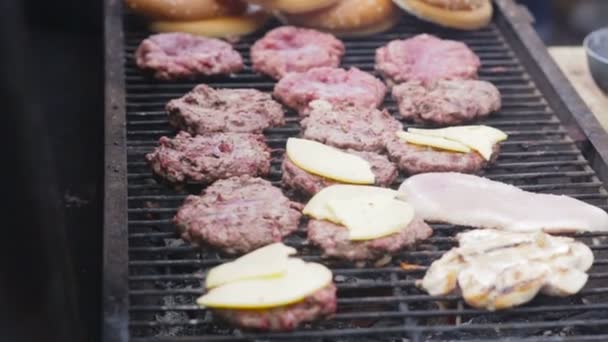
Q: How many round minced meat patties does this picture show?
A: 13